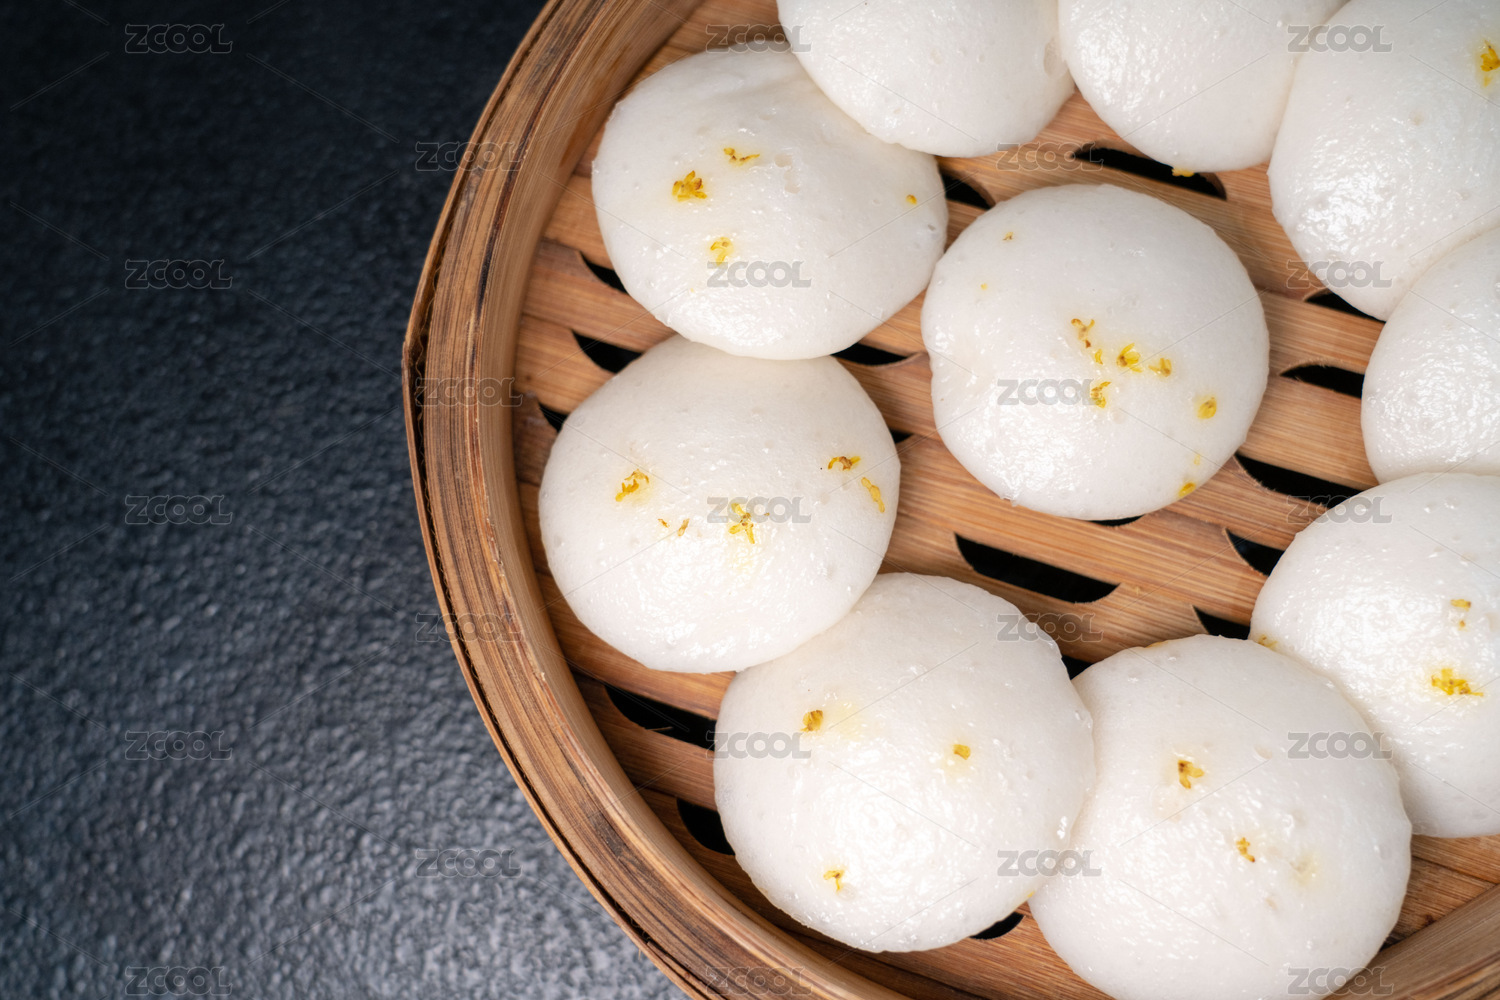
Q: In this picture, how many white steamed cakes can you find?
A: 10